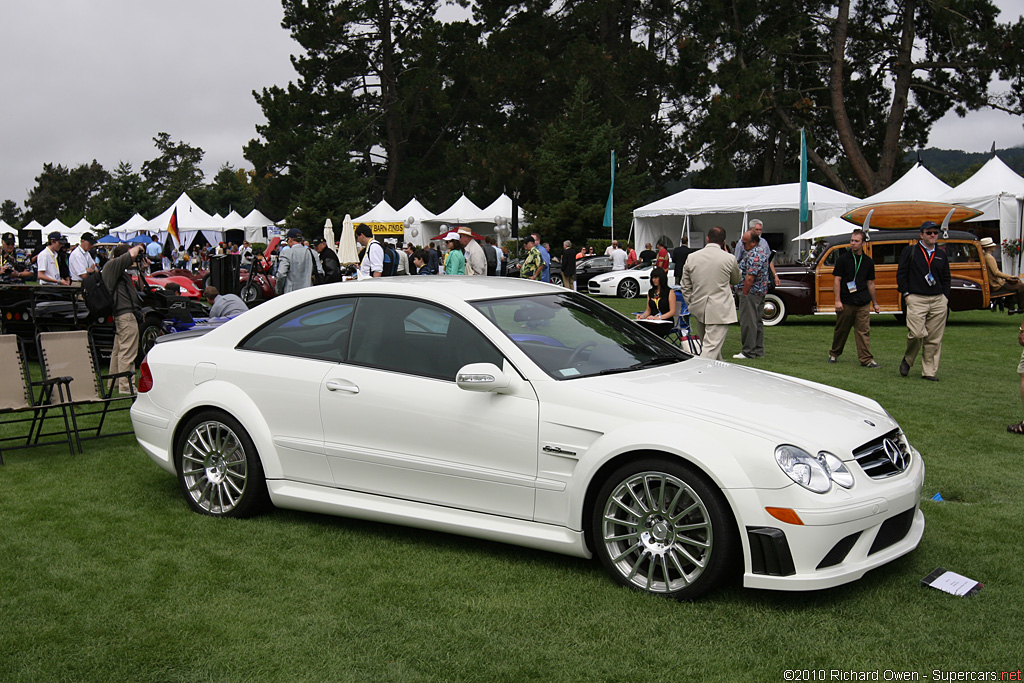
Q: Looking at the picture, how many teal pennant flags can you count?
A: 2